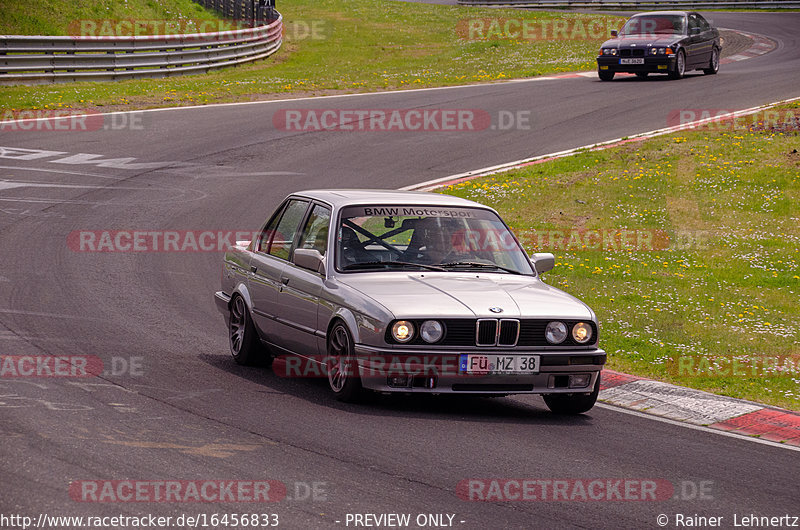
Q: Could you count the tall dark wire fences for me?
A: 1